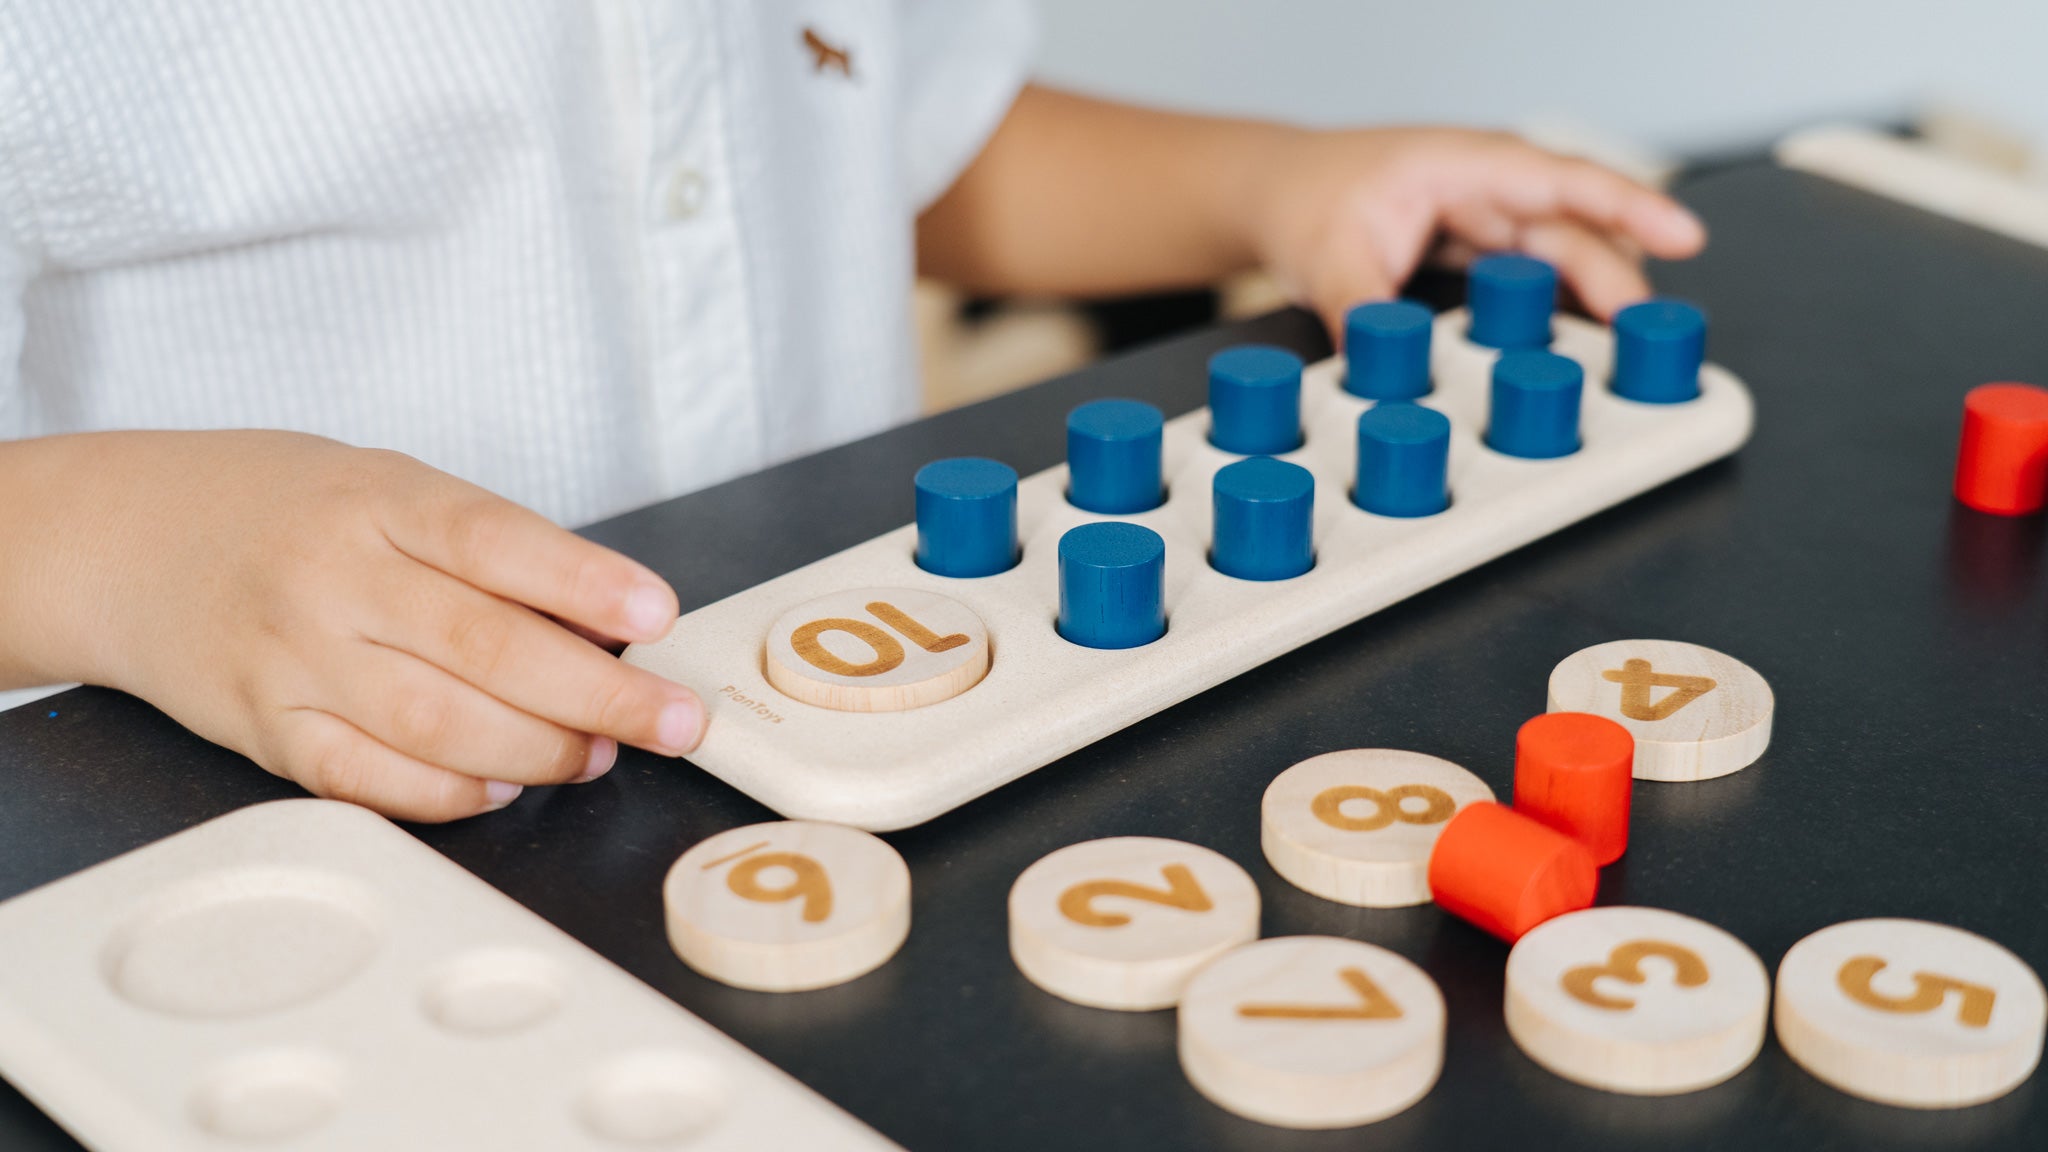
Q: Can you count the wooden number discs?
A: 8